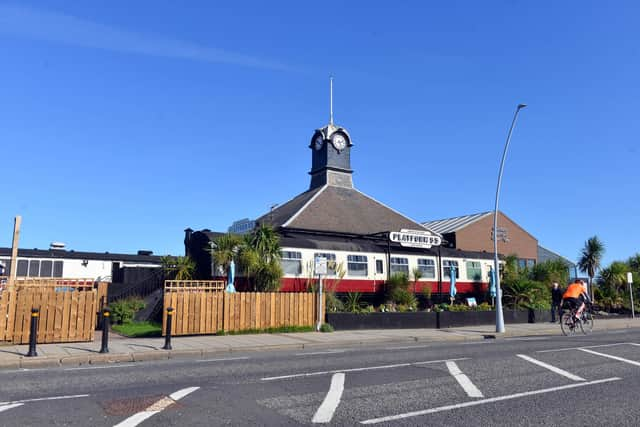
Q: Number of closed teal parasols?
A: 3